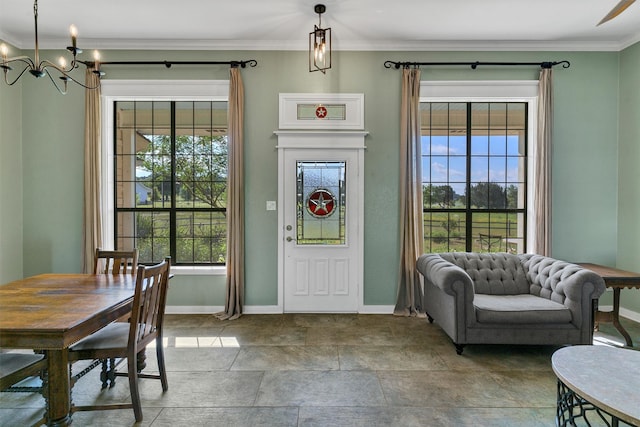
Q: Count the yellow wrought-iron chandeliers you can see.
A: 0